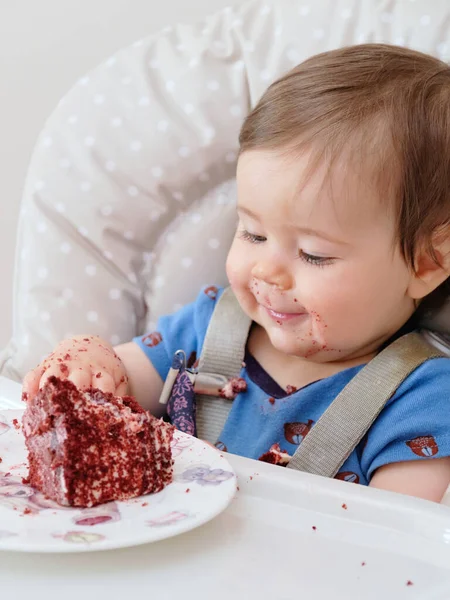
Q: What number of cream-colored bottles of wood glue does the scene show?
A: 0